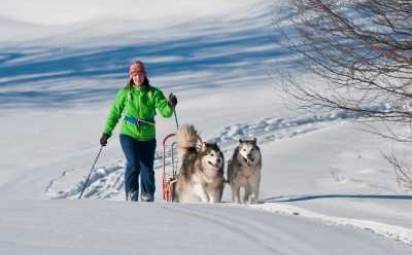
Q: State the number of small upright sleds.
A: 1